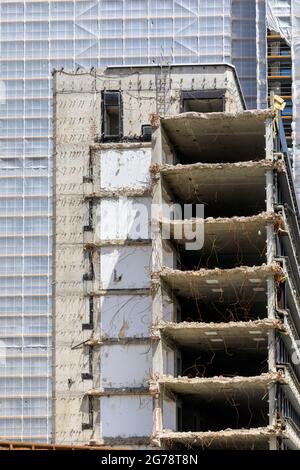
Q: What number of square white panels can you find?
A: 6